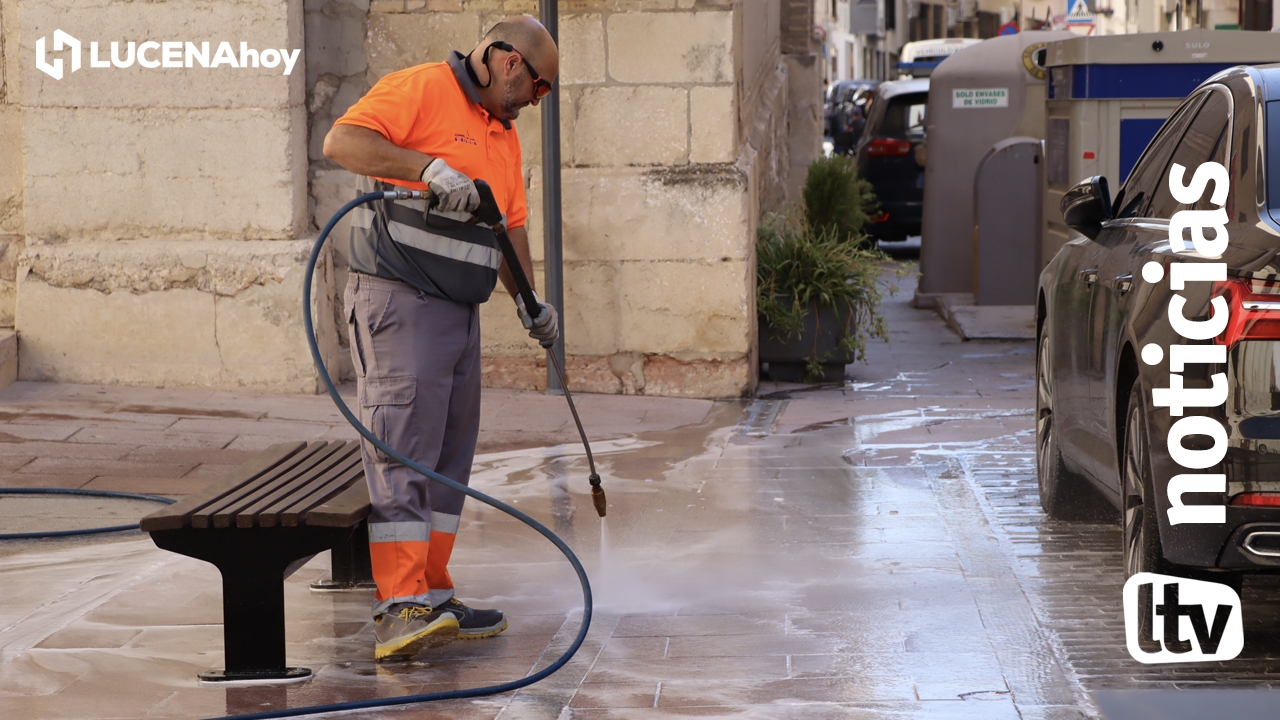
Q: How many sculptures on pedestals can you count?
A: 0